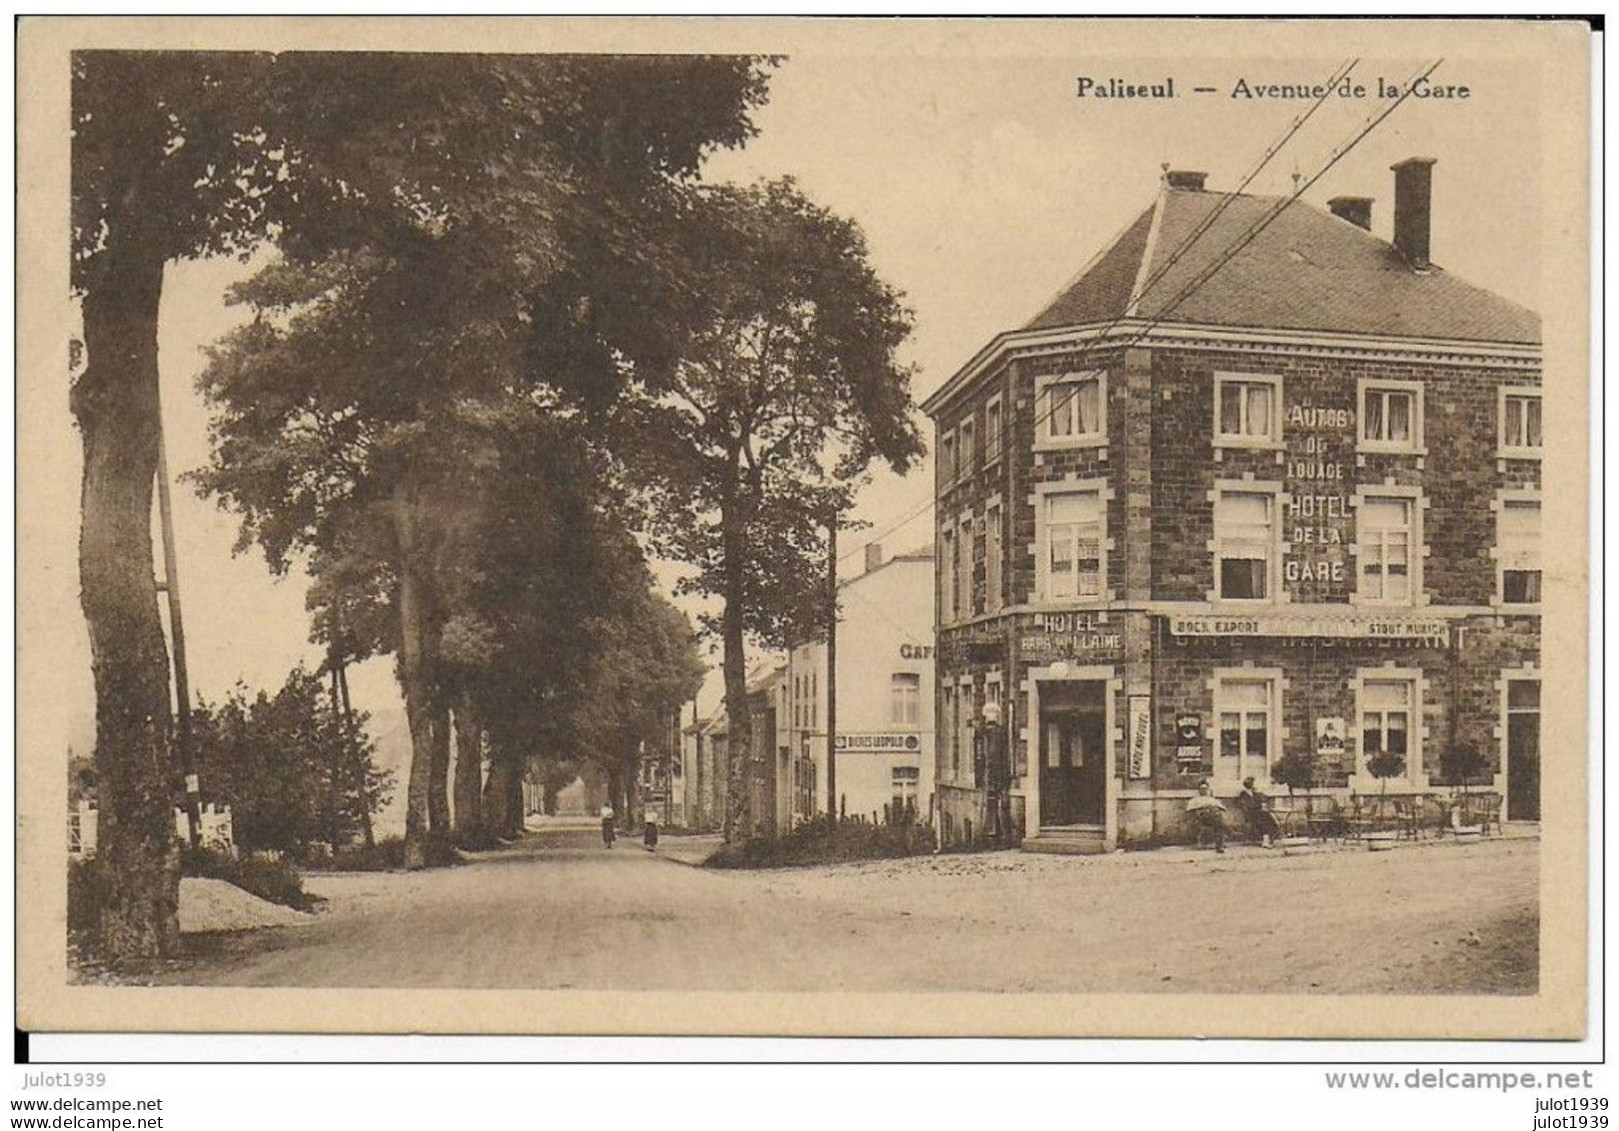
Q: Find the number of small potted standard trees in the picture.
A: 3